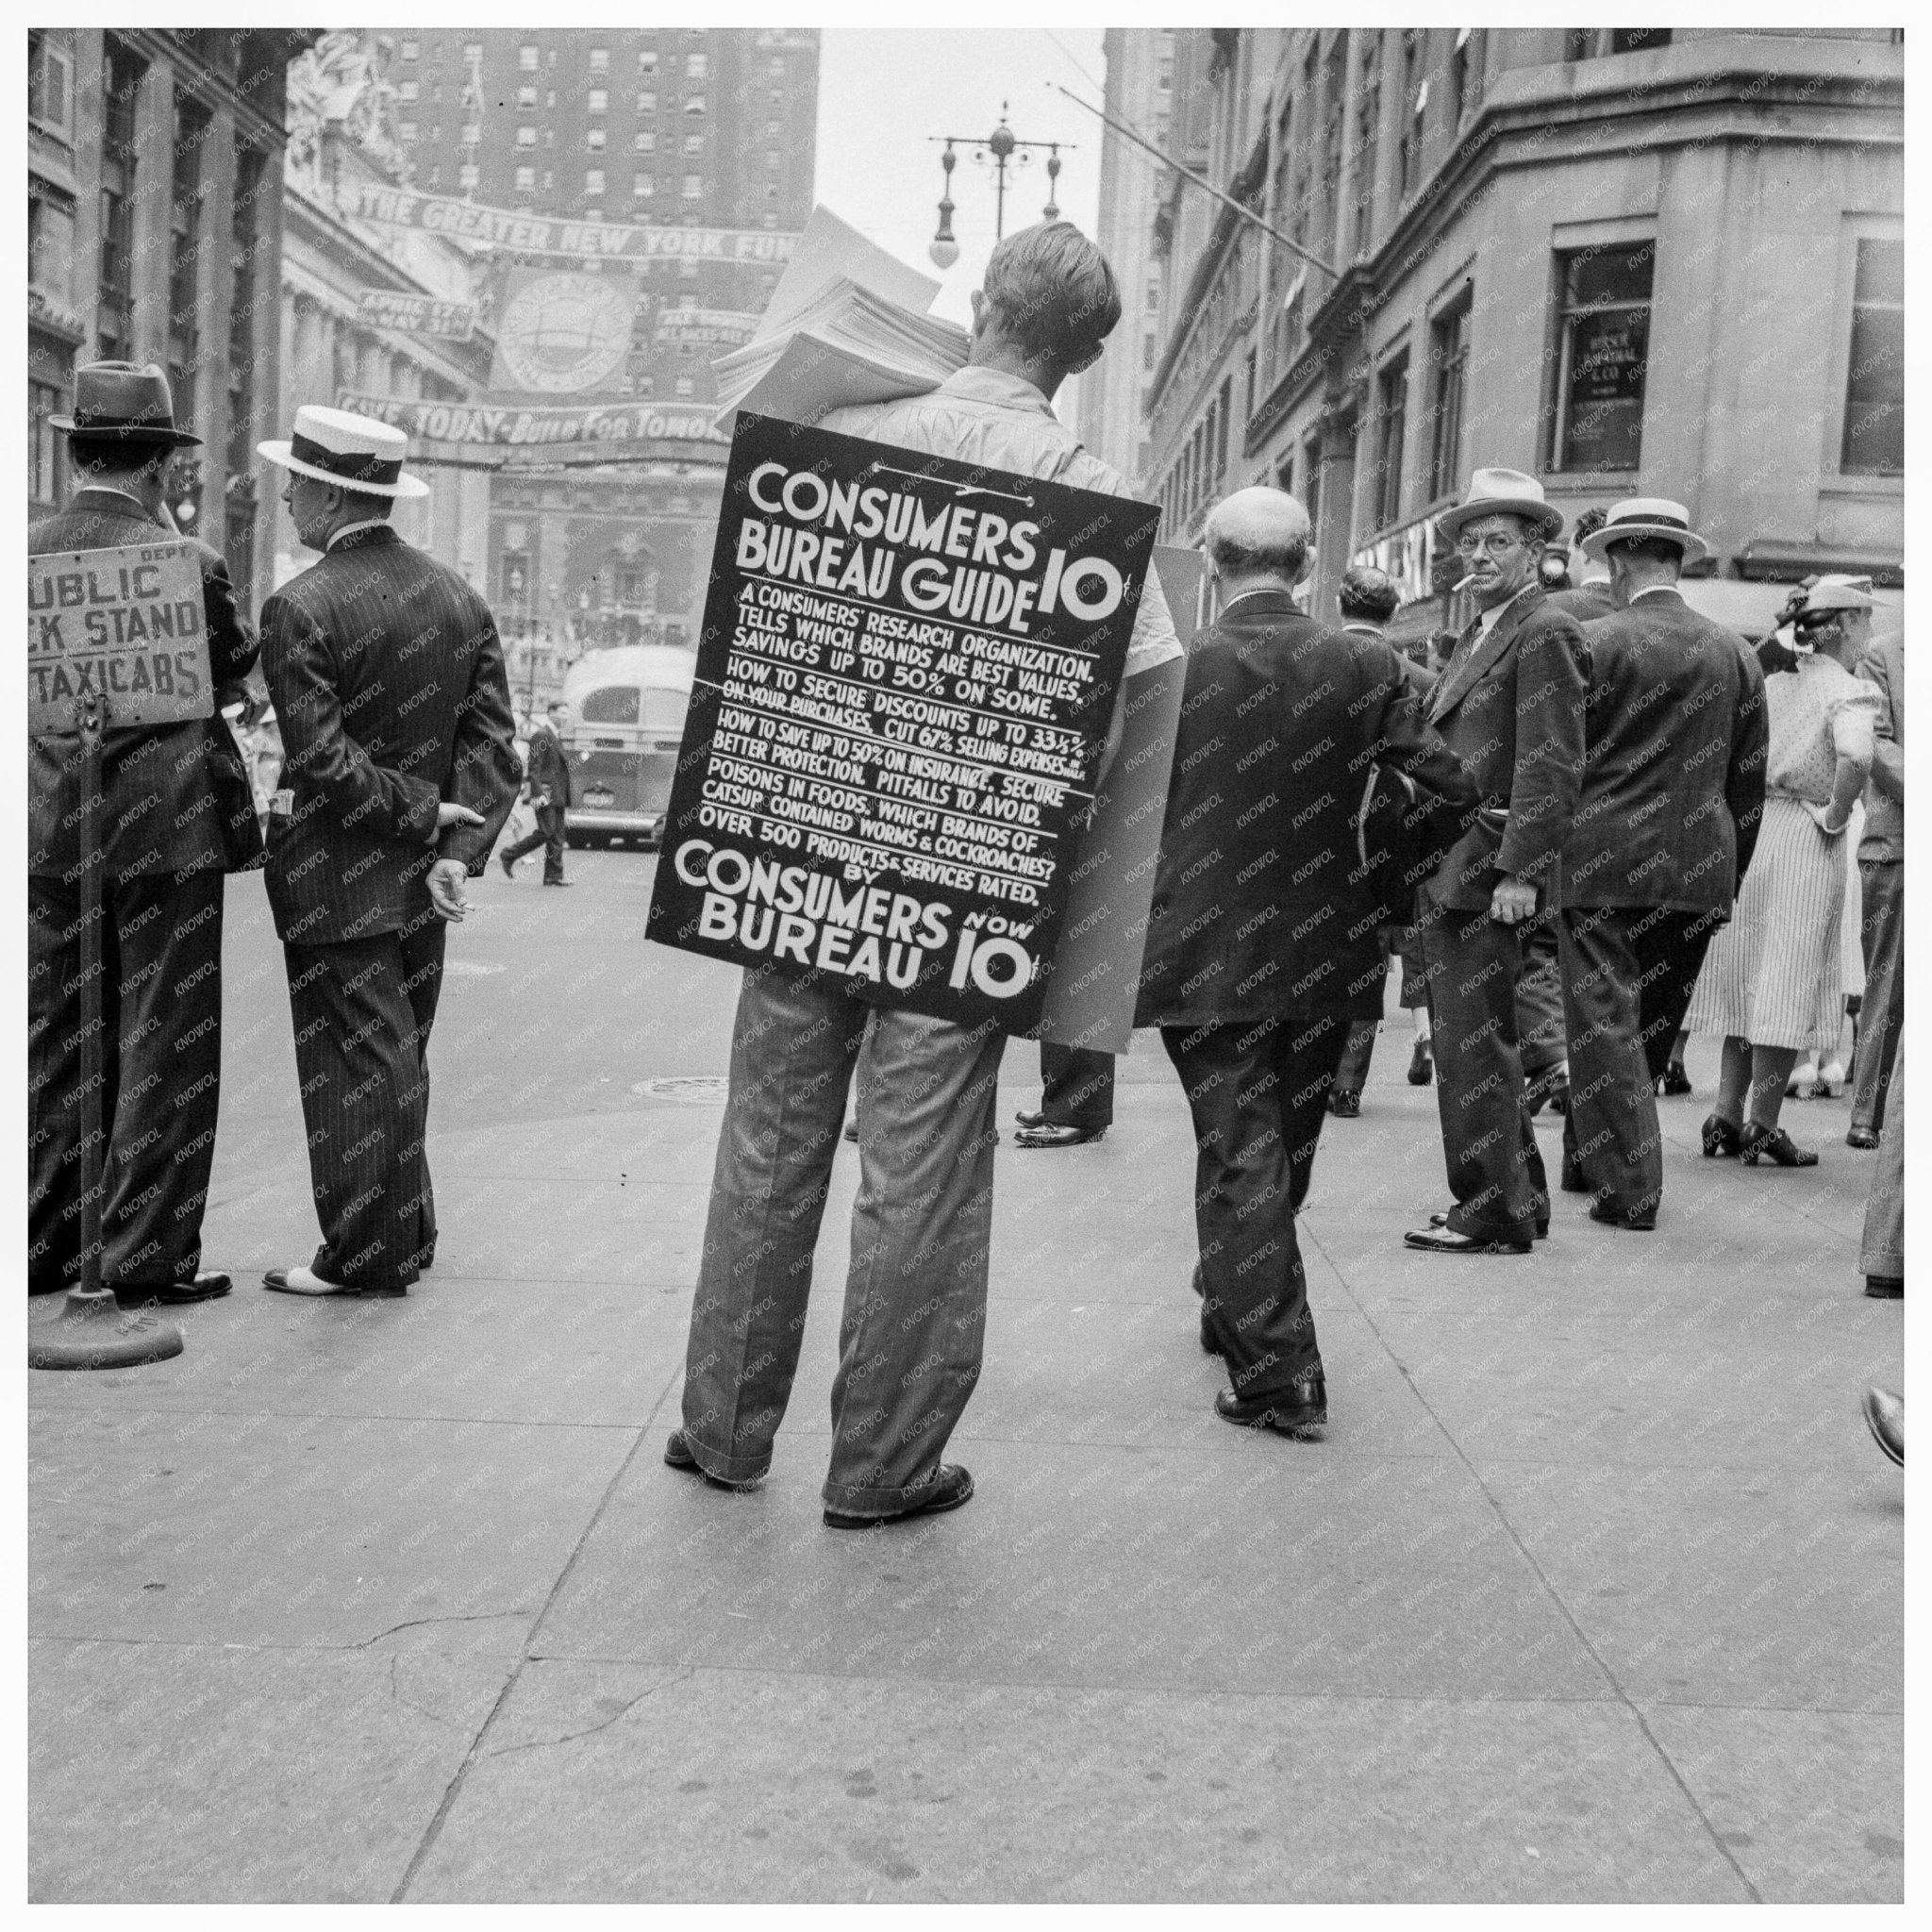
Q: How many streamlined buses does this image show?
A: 1